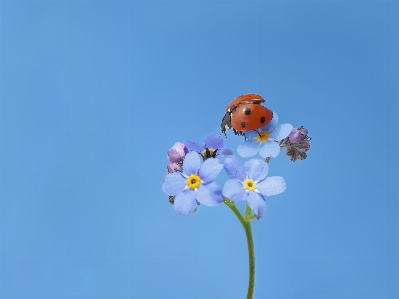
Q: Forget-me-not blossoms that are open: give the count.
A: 4